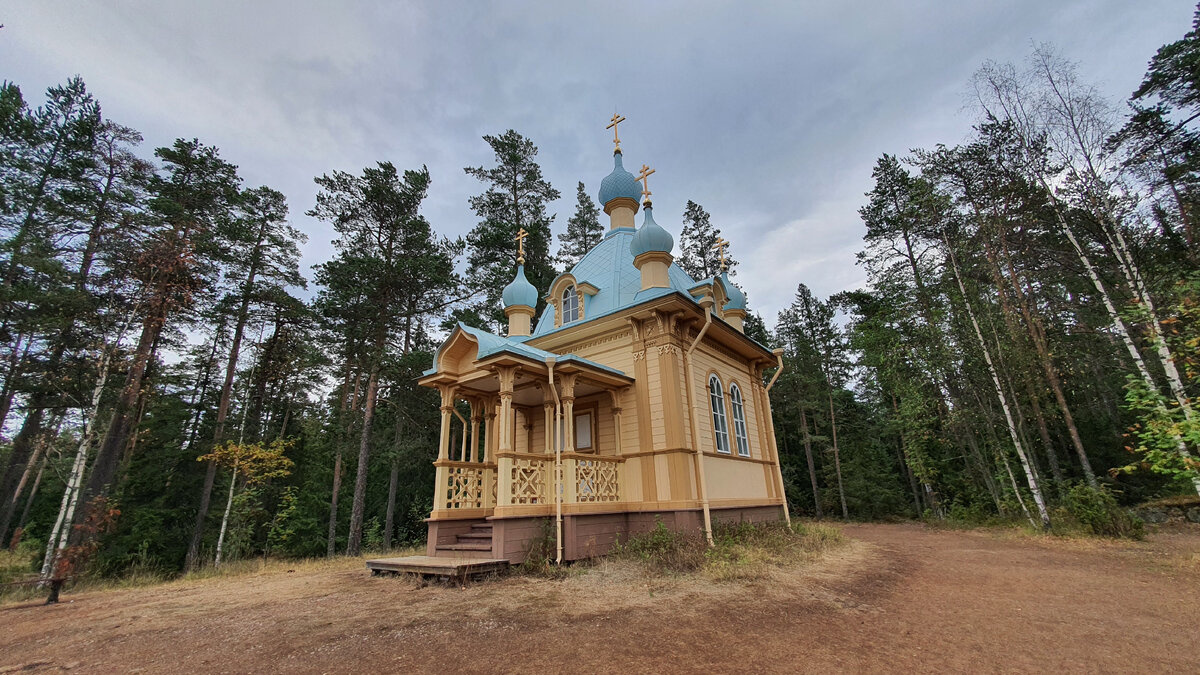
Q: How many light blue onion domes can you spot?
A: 4